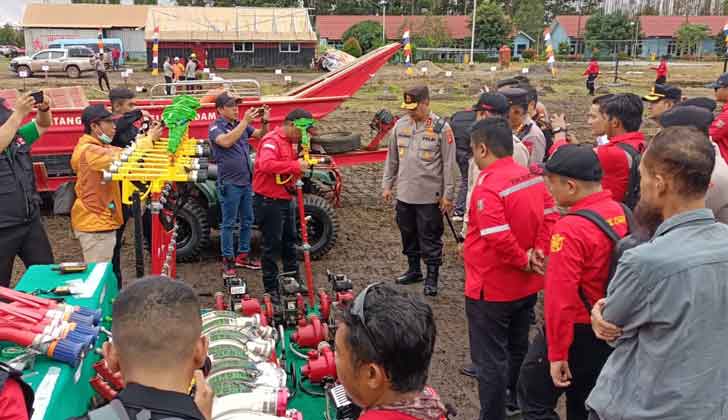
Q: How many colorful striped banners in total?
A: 5